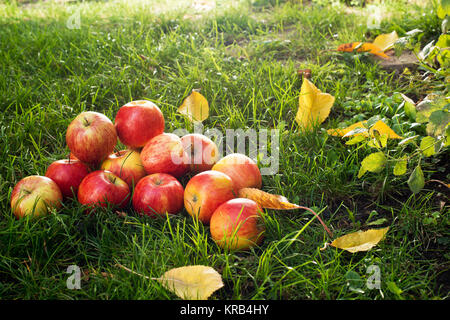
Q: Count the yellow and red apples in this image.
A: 12